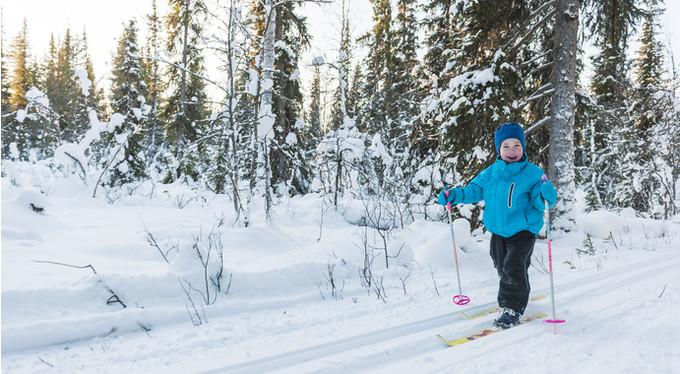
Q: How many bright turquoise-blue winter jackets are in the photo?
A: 1